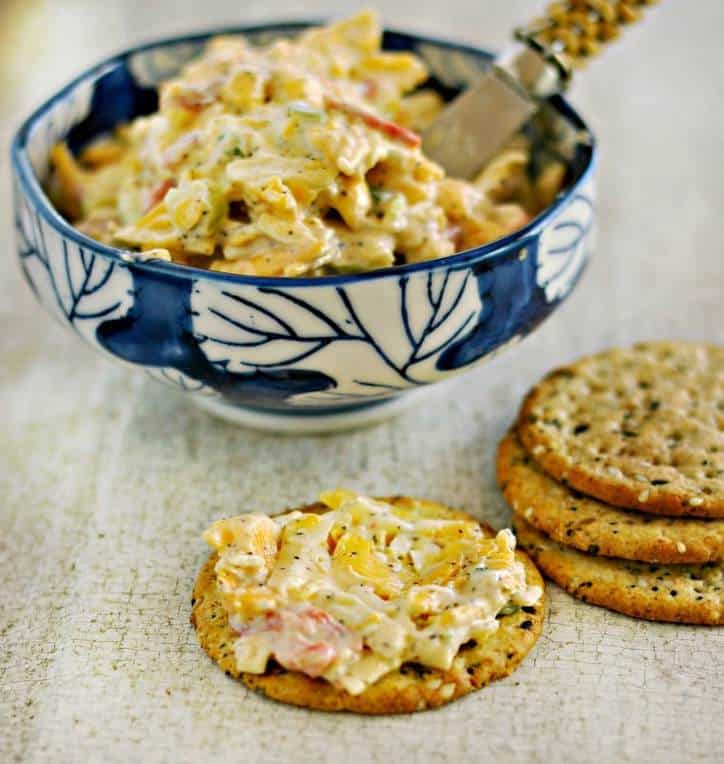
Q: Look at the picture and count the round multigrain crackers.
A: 4